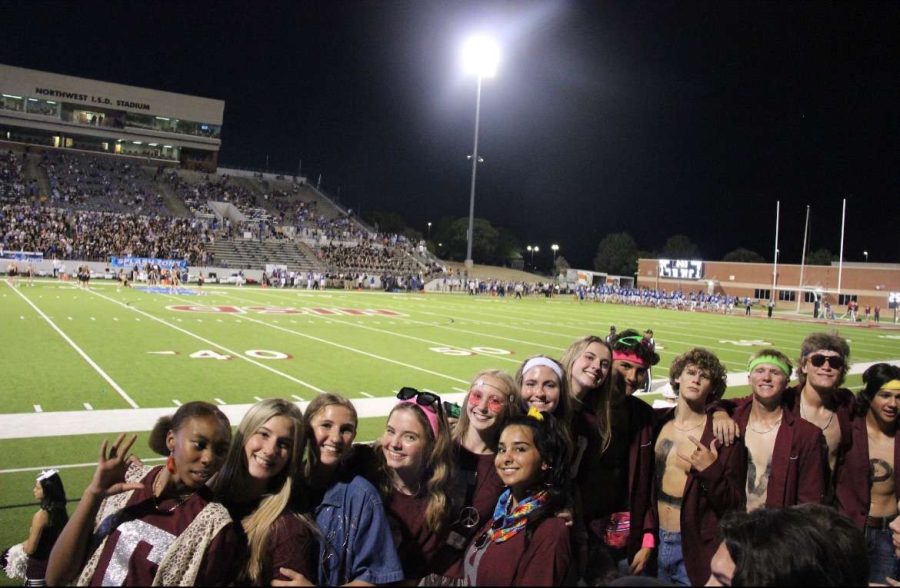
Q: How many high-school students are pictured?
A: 13